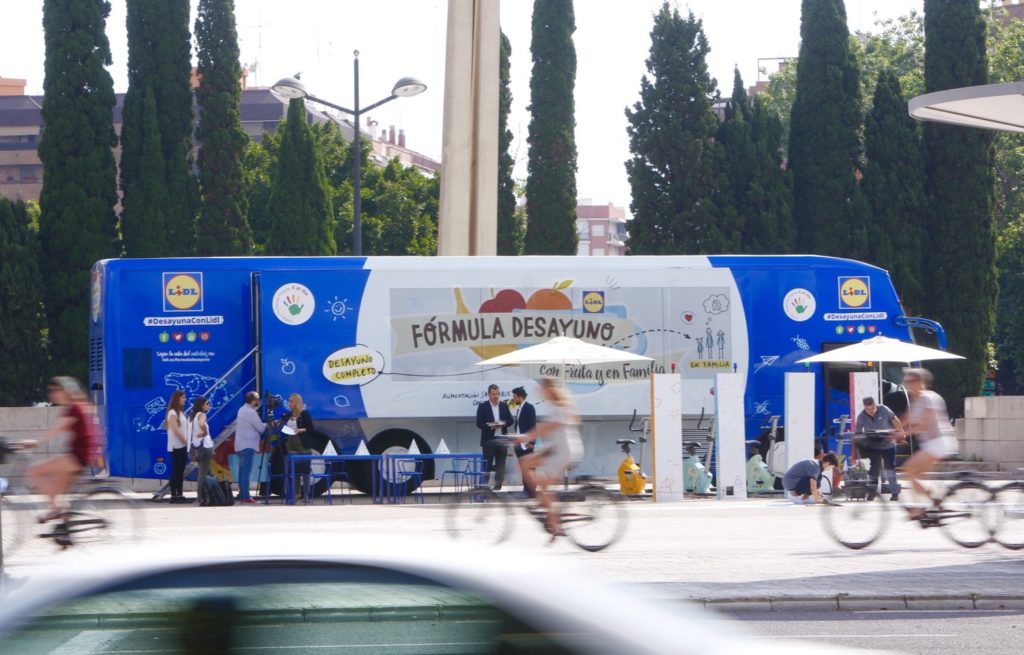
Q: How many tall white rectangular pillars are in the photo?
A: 4